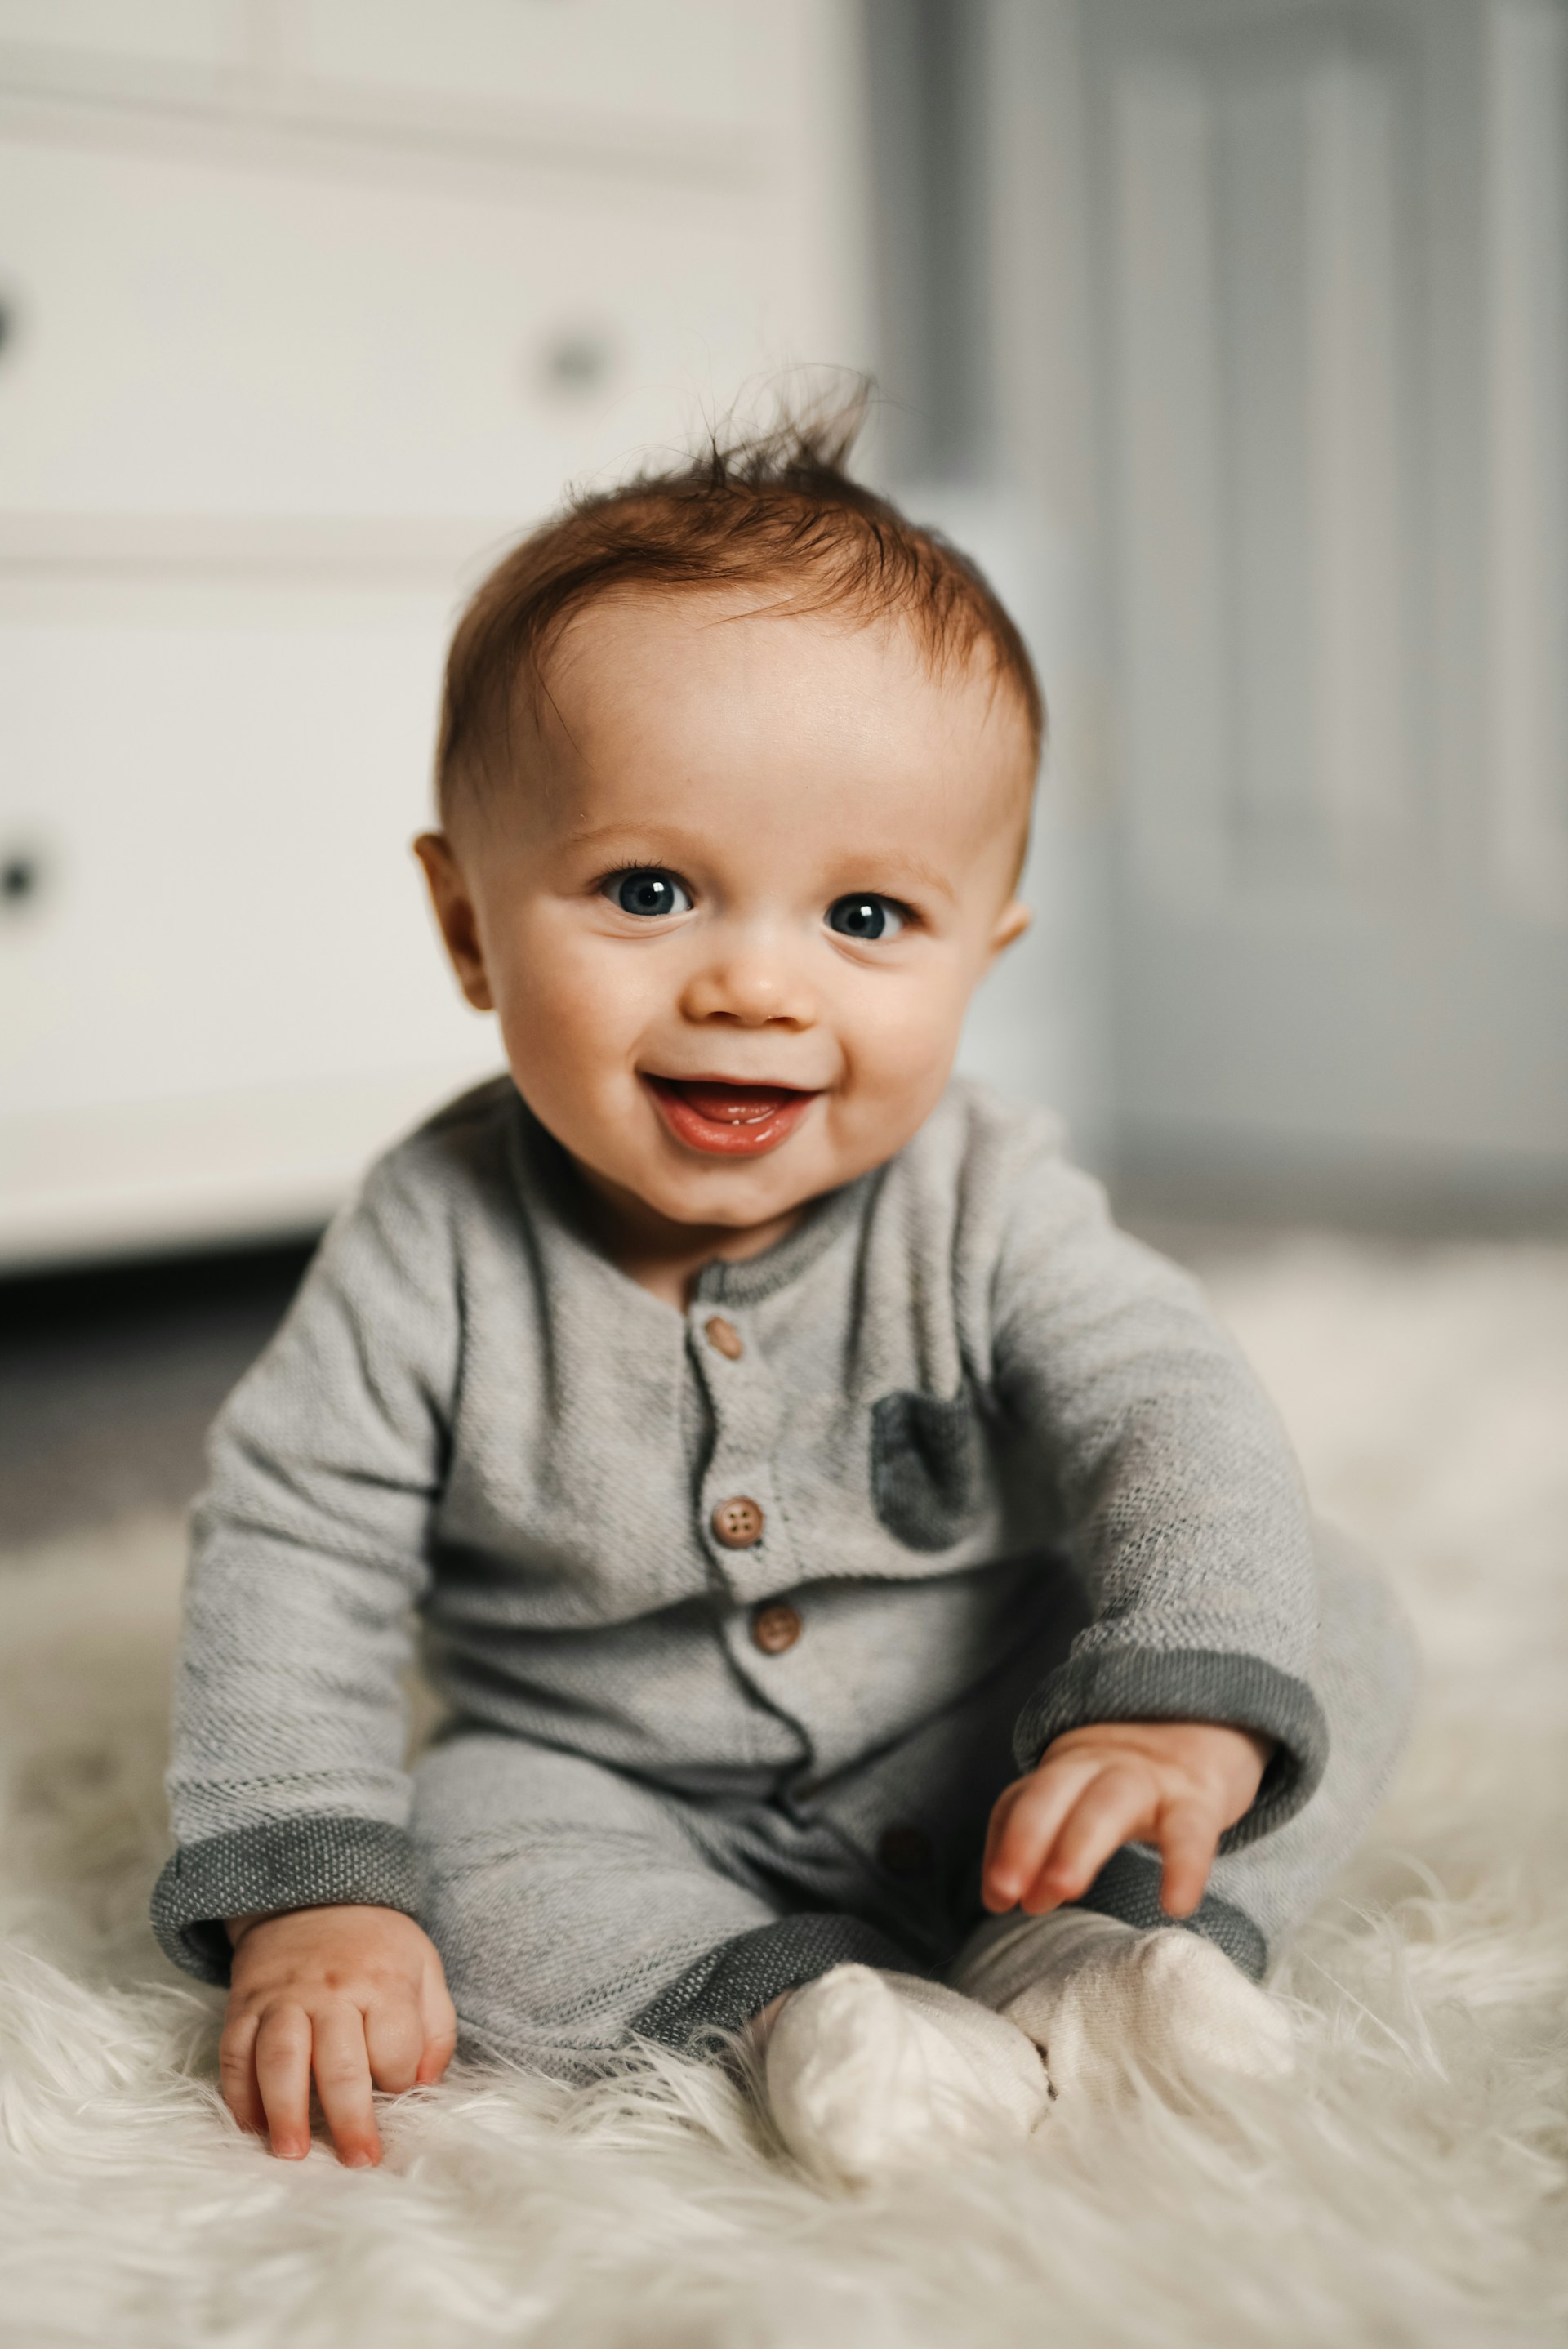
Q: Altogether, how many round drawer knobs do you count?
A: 3